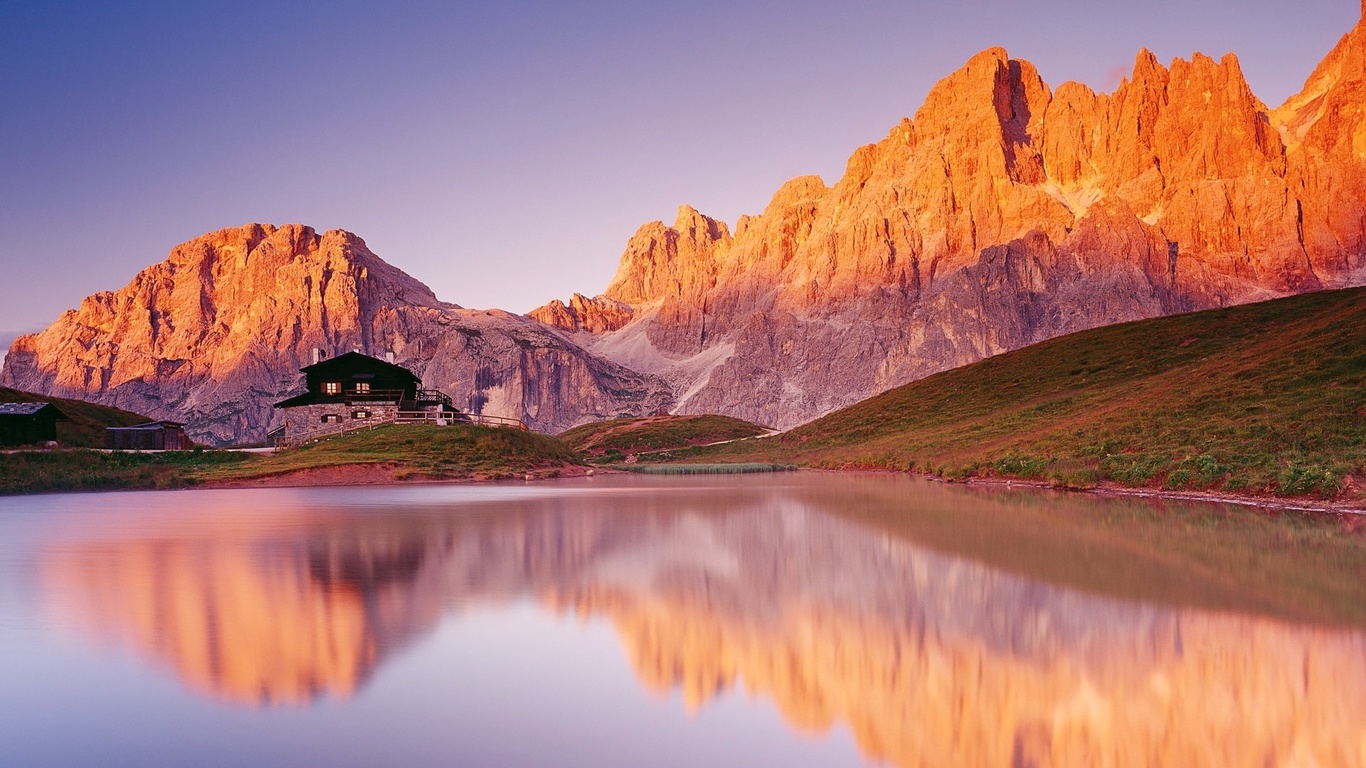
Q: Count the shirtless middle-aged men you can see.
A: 0